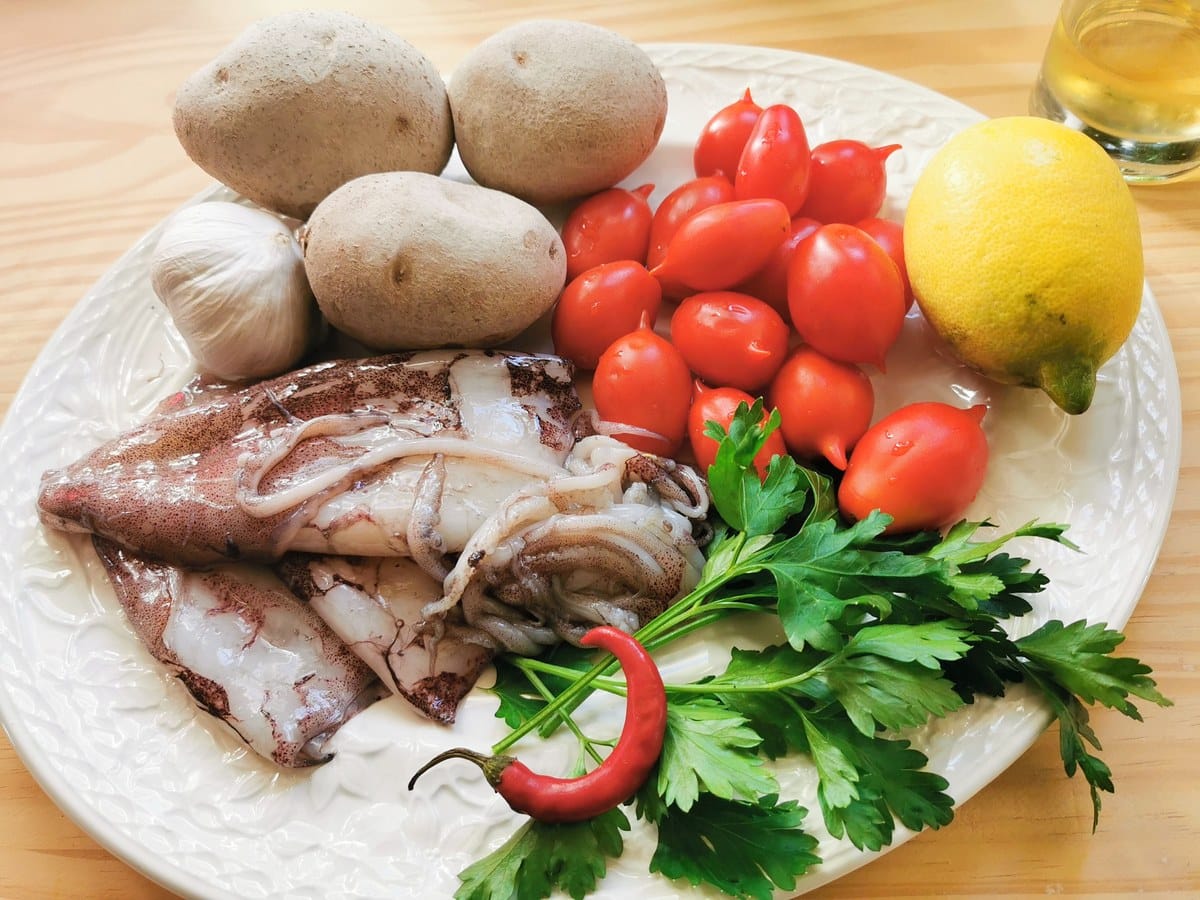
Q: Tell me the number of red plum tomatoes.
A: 15